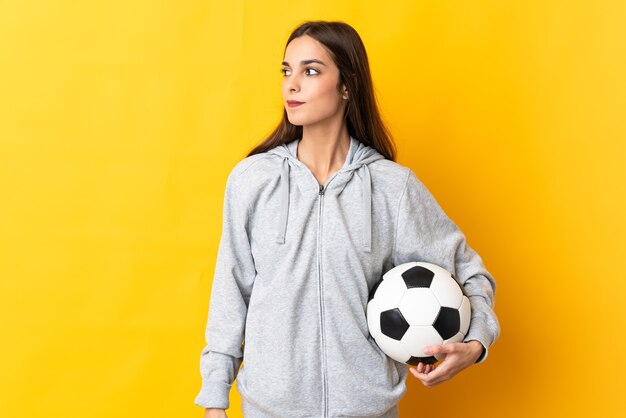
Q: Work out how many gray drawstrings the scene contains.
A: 2